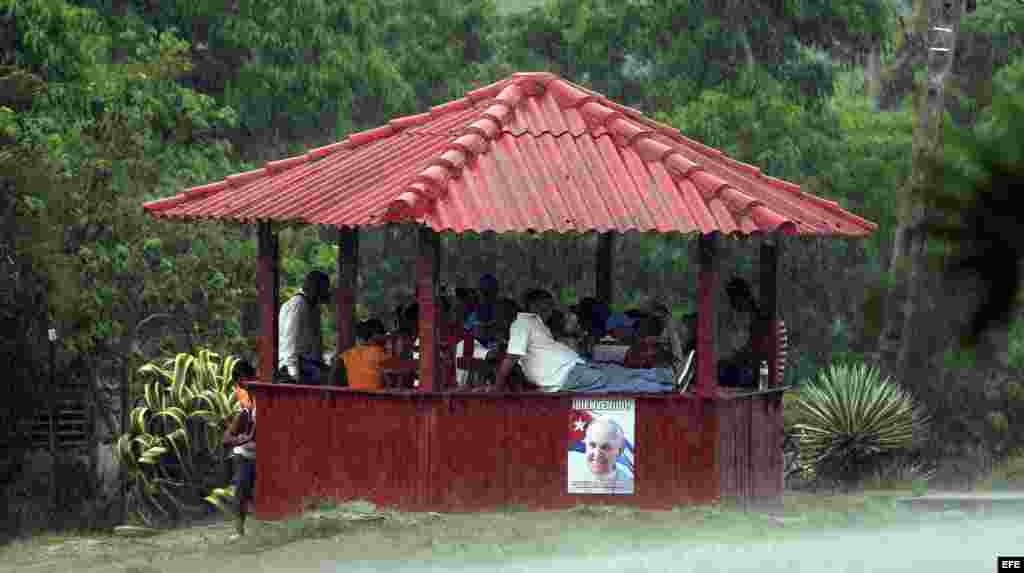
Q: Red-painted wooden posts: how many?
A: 6